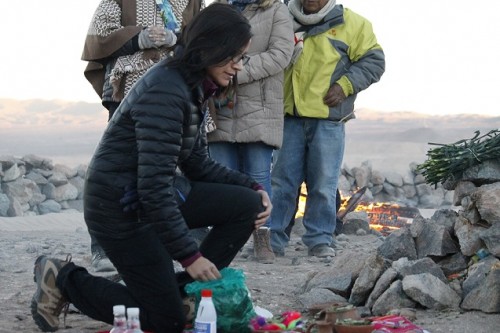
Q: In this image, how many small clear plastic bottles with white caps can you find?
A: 2